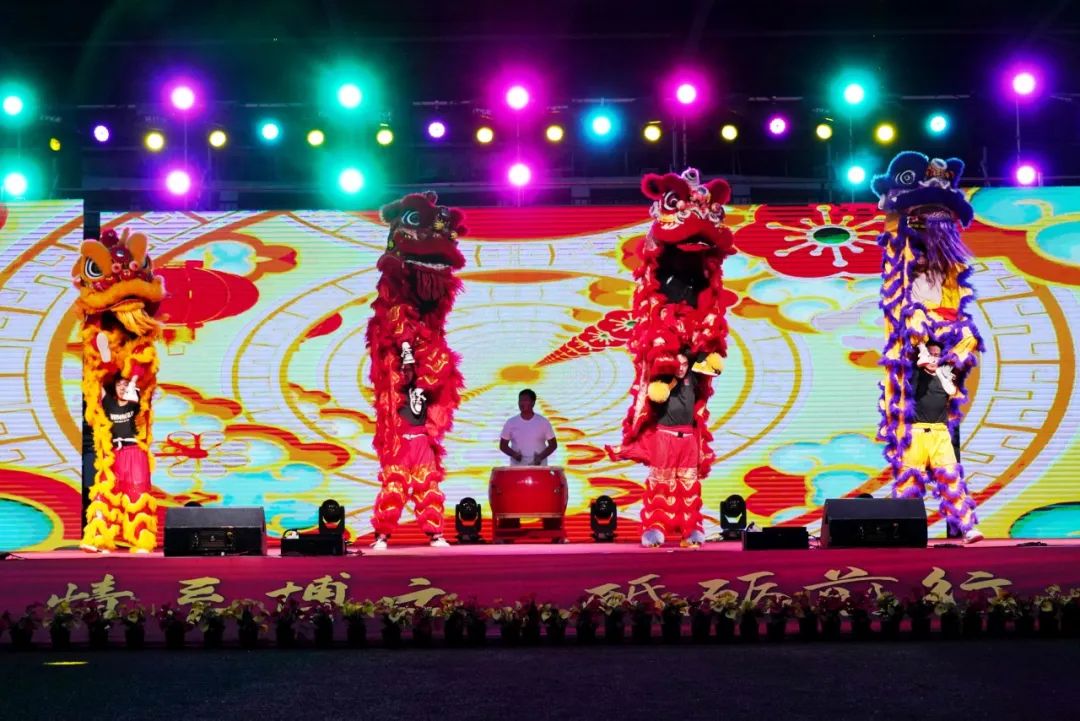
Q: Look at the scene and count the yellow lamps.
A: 11